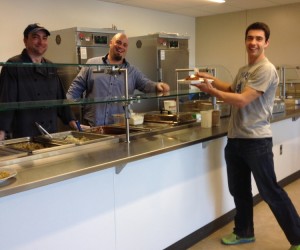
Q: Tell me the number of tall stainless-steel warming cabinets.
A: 2